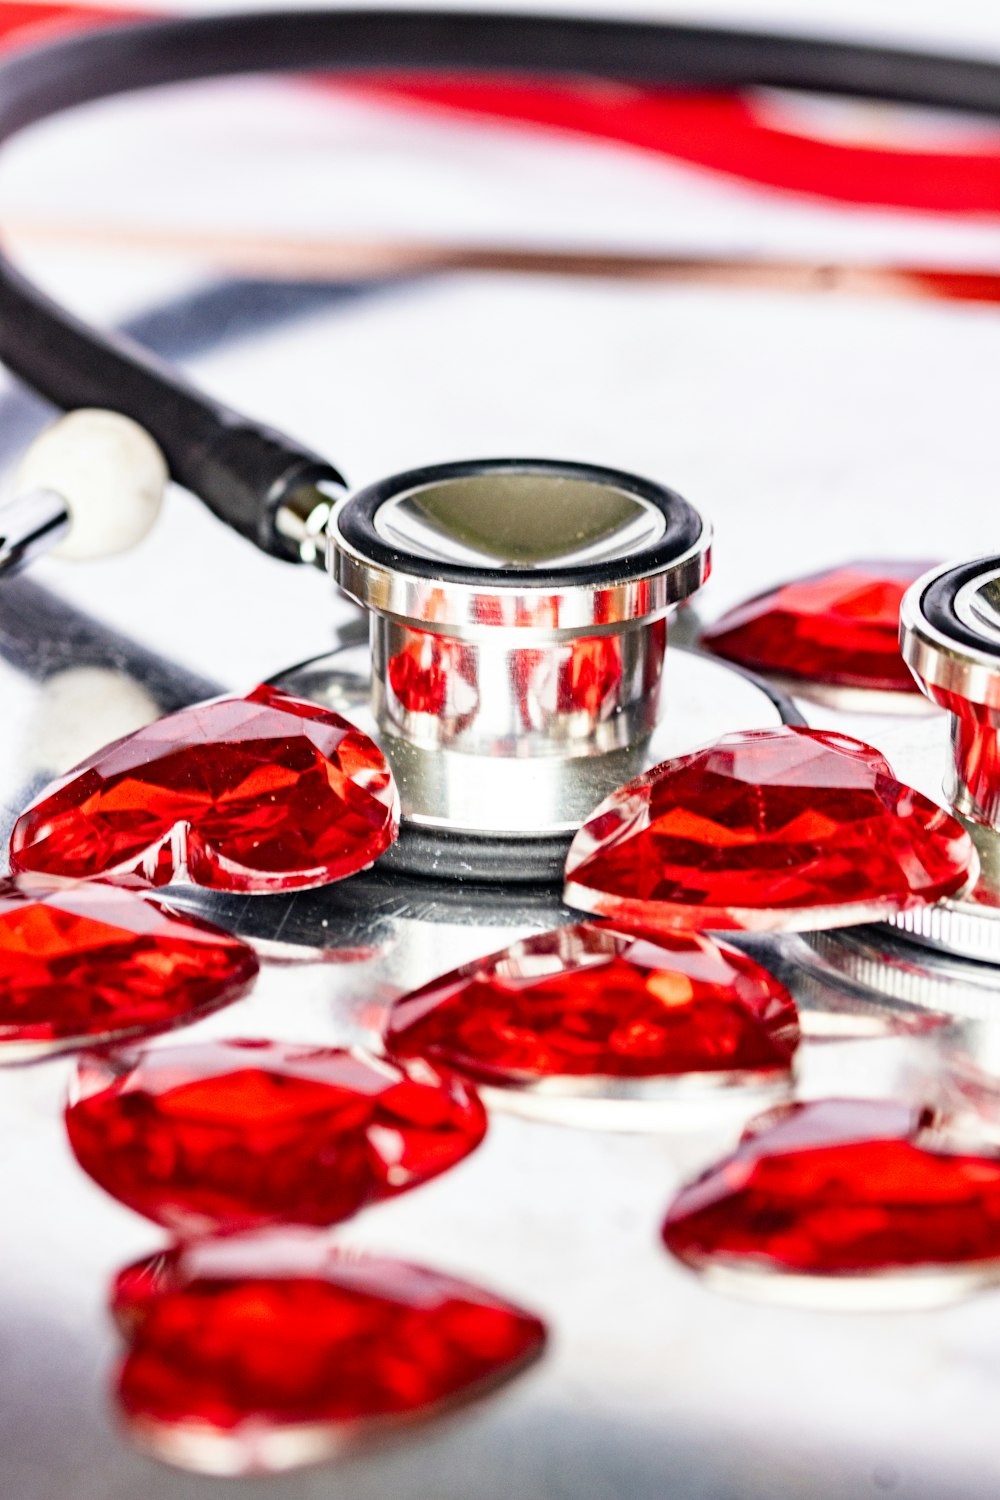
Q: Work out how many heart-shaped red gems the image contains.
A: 8